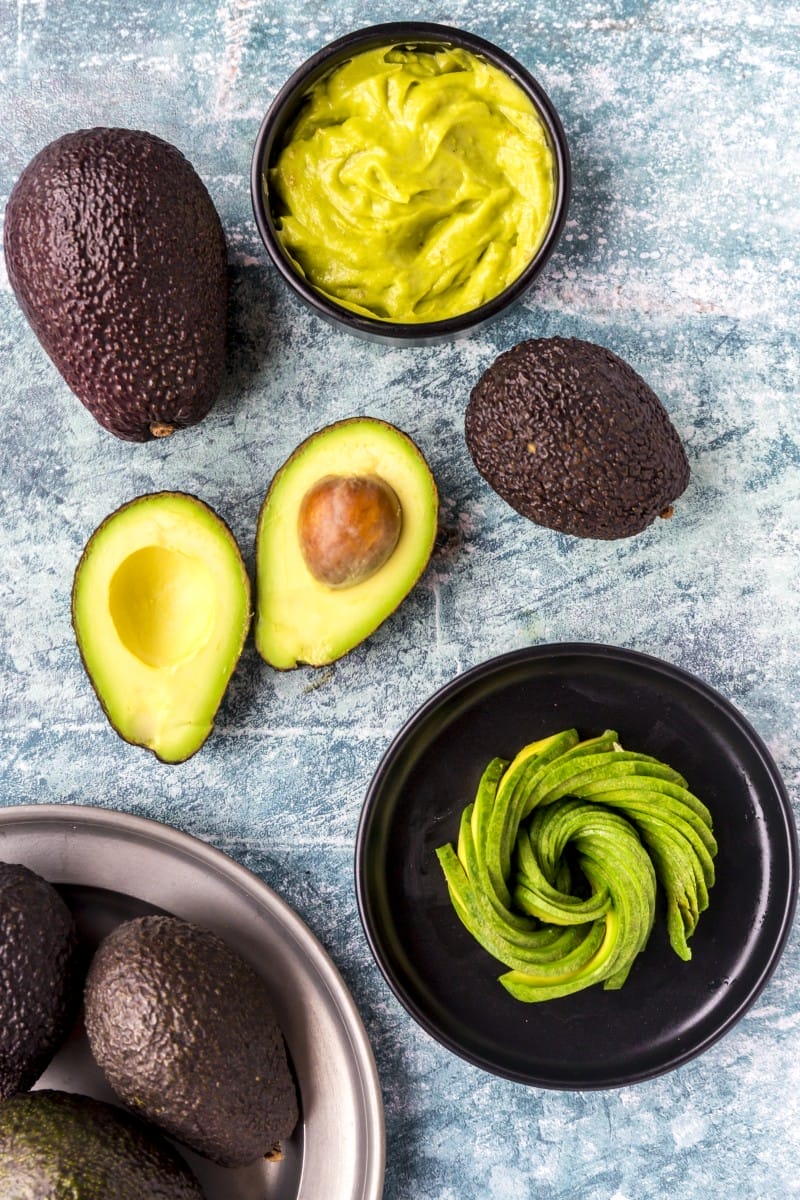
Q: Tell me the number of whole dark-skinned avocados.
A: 5